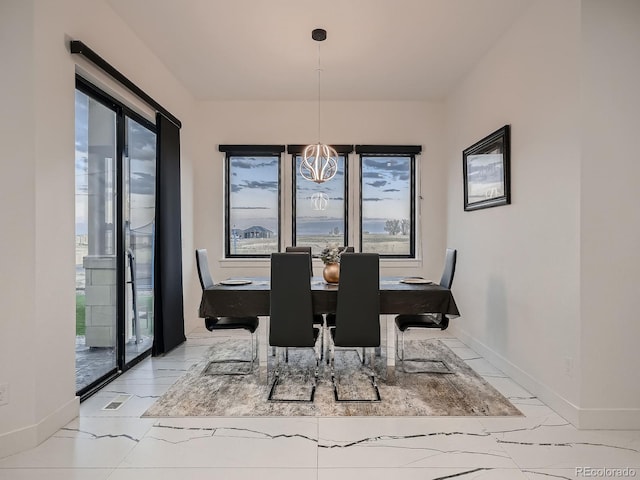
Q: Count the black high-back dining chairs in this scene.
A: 6